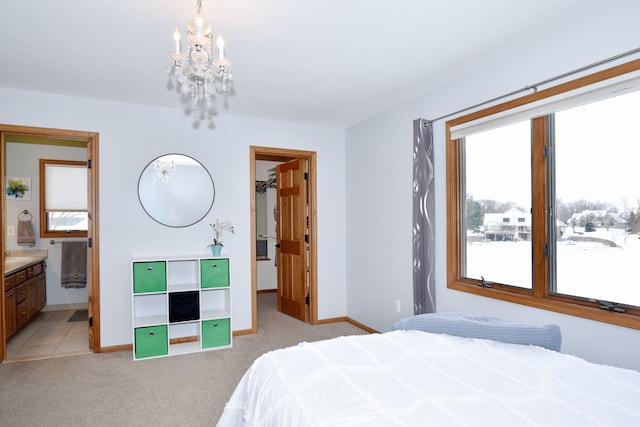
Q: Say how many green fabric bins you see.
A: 4